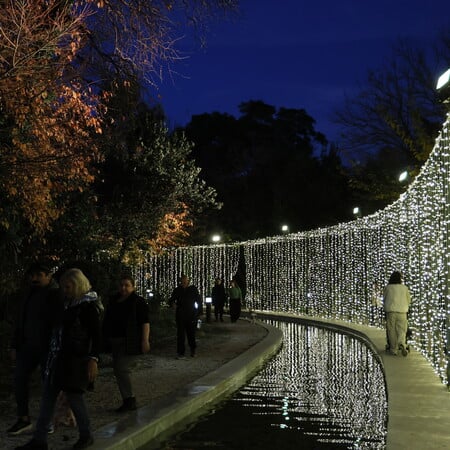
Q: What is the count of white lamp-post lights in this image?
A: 5